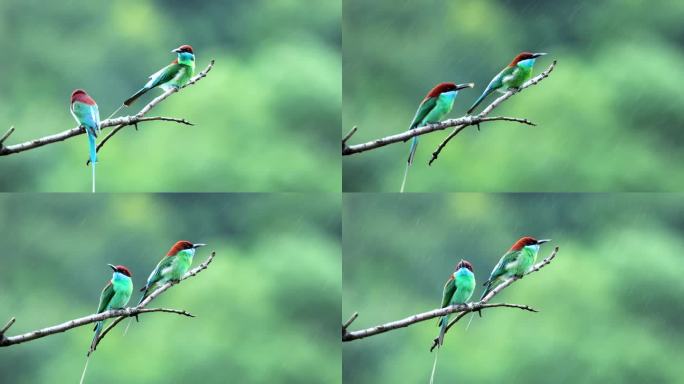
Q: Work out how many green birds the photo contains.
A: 8